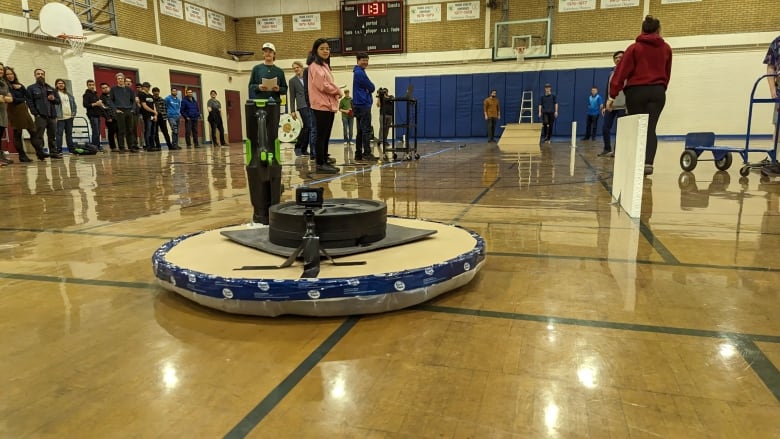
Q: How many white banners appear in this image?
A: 11